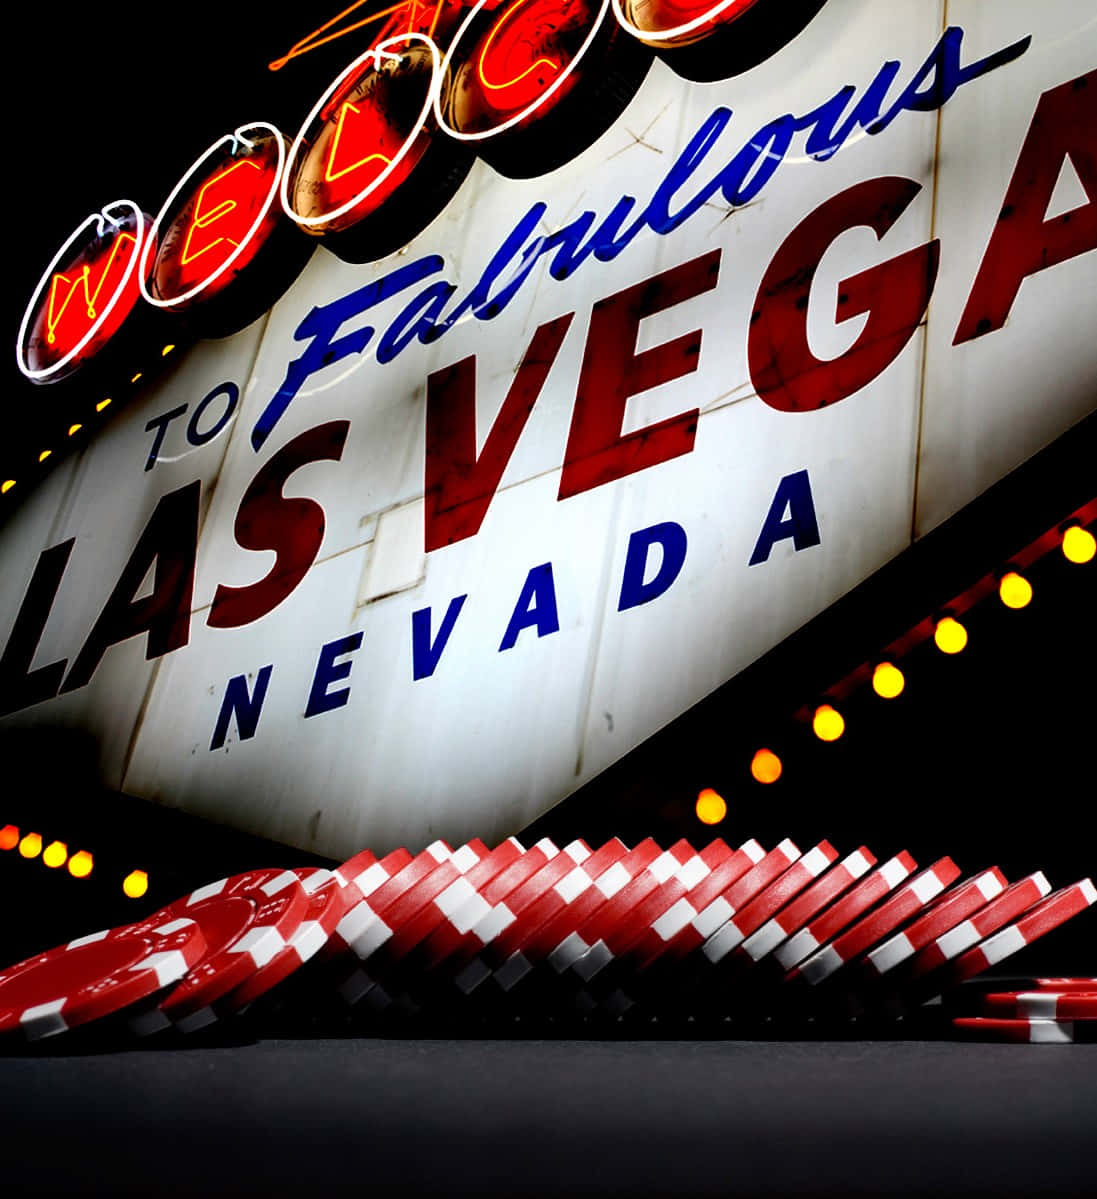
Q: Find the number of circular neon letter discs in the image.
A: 5